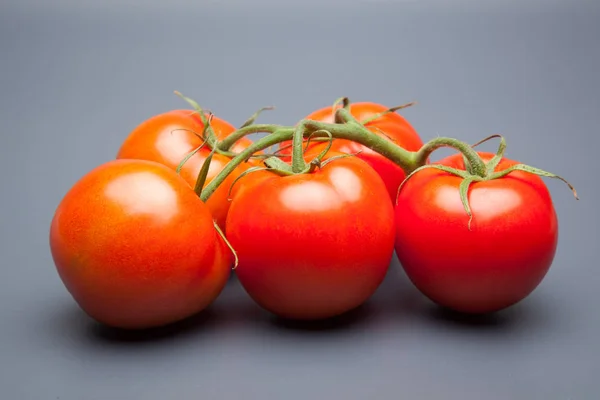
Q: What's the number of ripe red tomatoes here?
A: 5